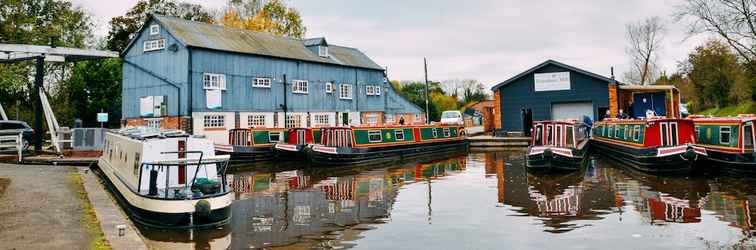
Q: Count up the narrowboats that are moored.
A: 7